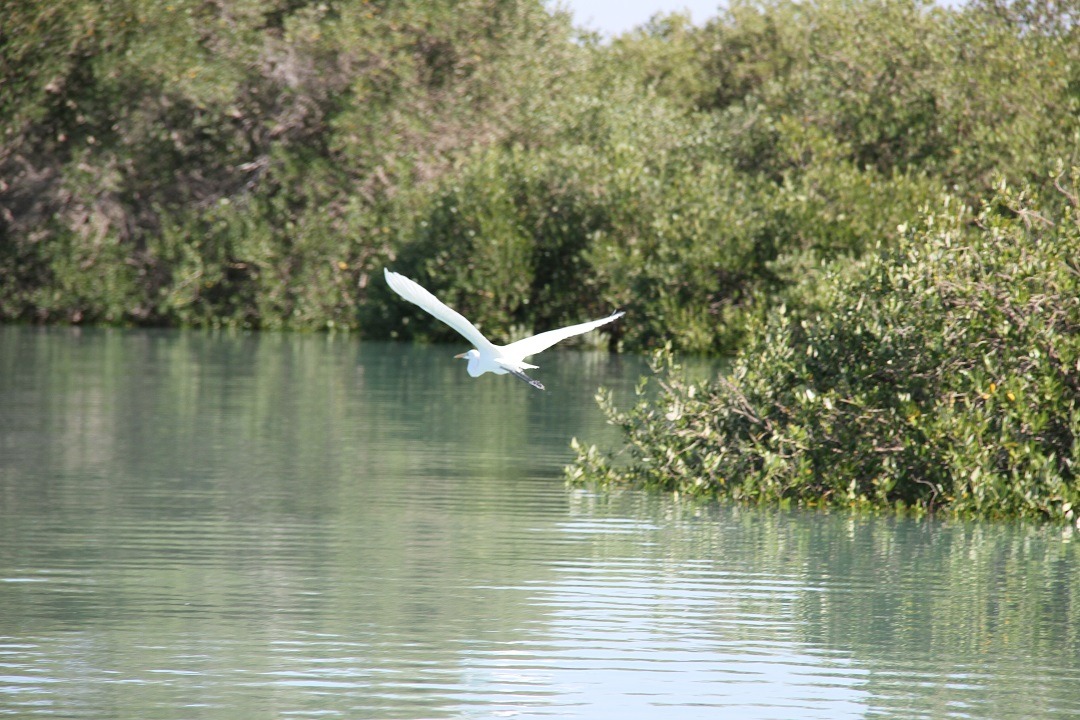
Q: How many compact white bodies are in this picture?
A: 1